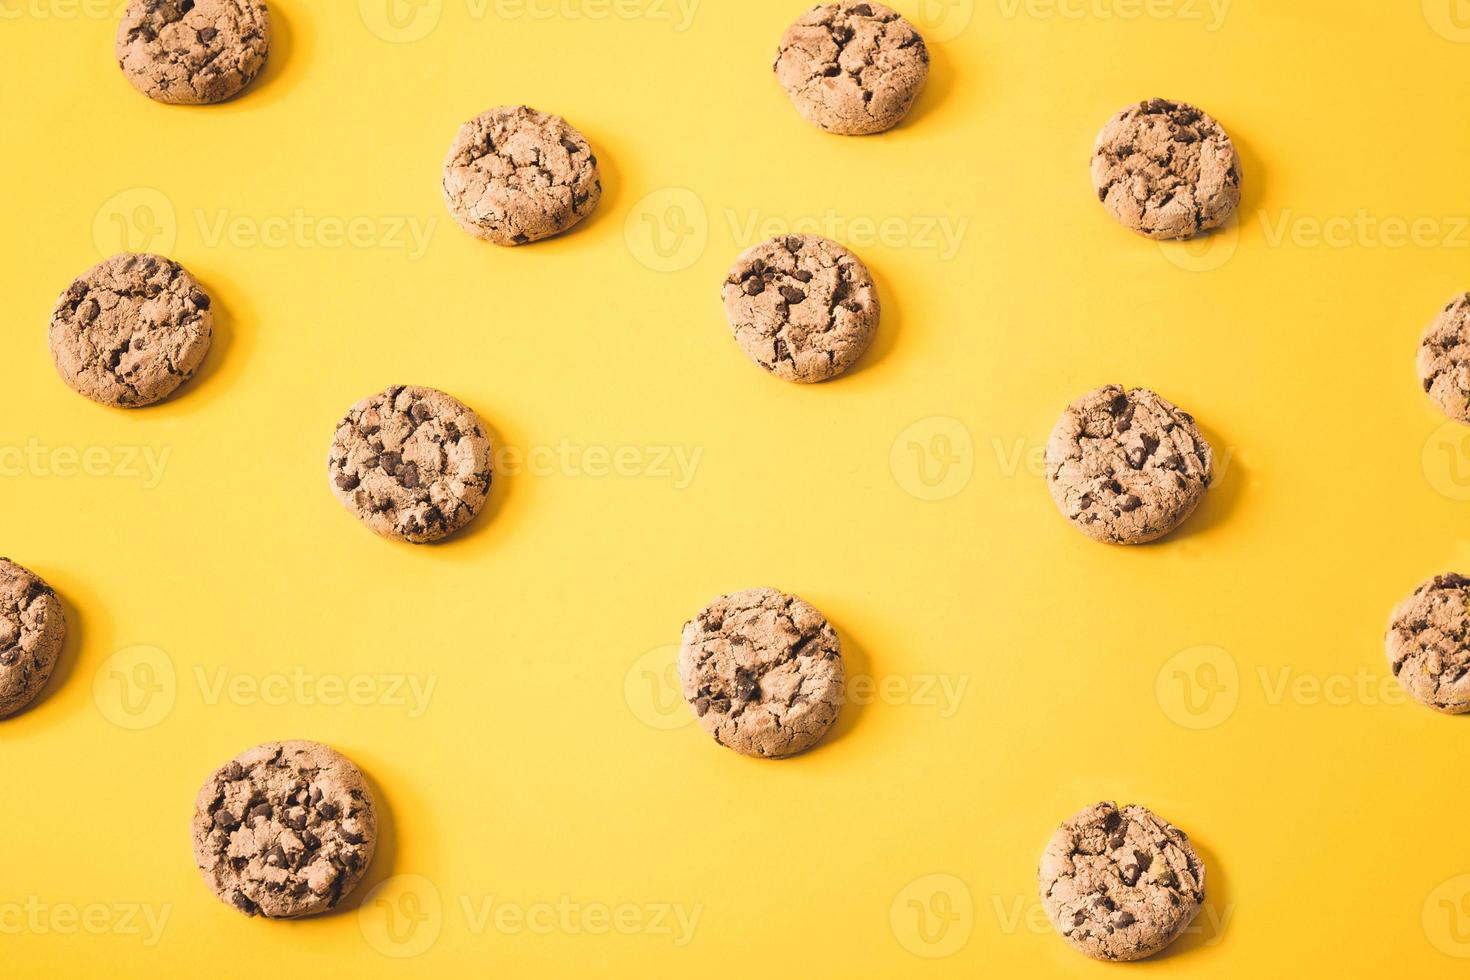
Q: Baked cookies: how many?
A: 14